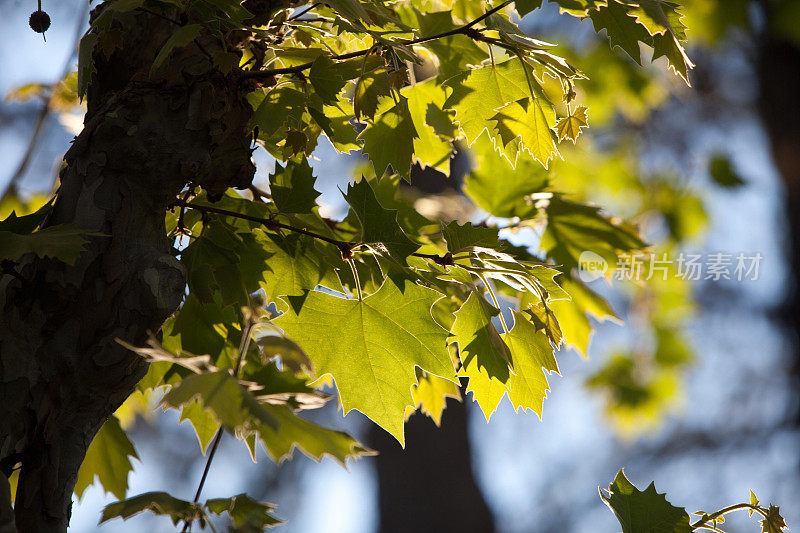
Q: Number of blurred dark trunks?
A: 2